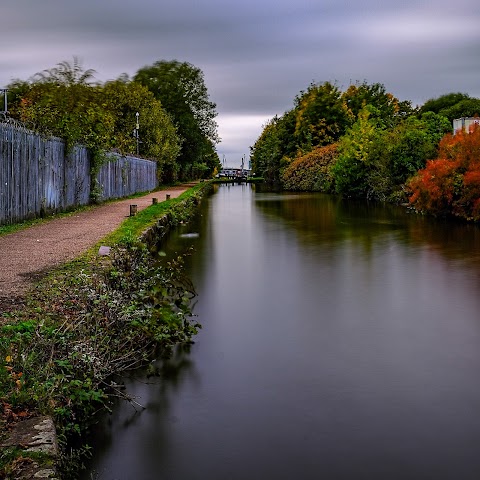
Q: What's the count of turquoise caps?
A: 0